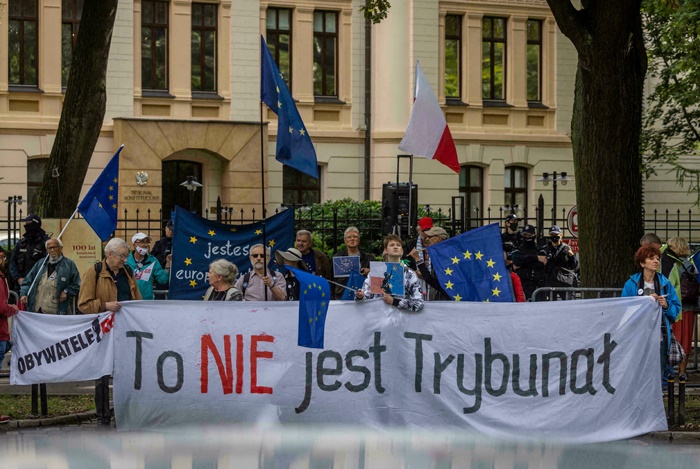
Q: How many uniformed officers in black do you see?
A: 5